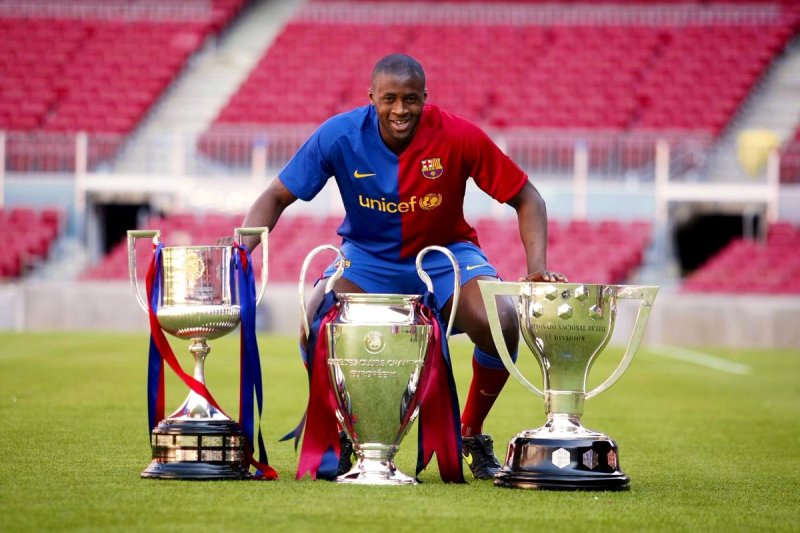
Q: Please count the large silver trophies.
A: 3